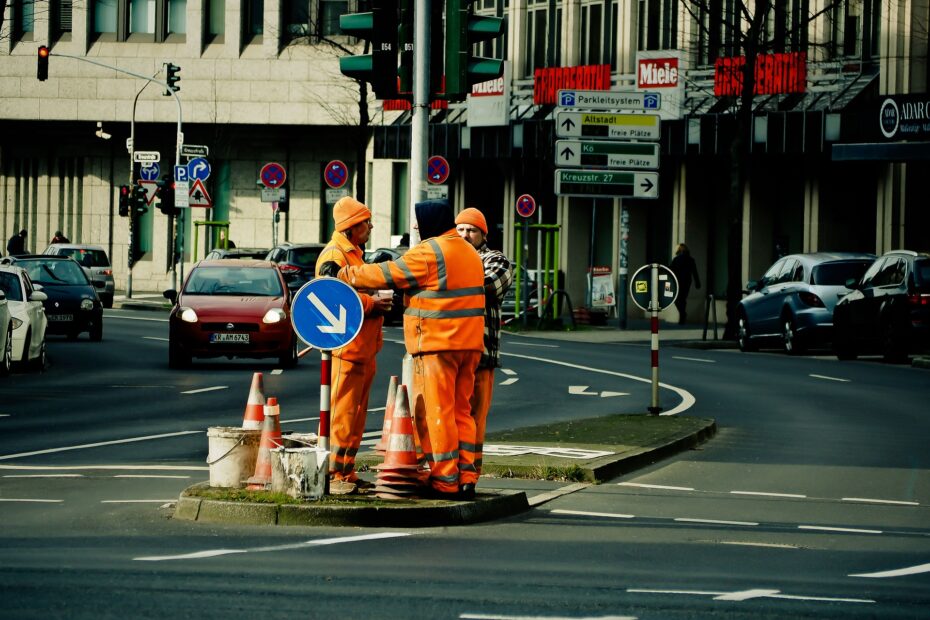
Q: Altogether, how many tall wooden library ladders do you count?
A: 0